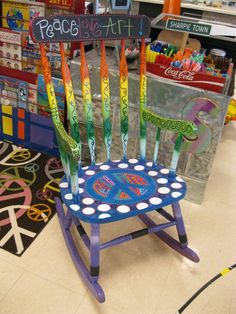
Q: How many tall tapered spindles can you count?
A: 6